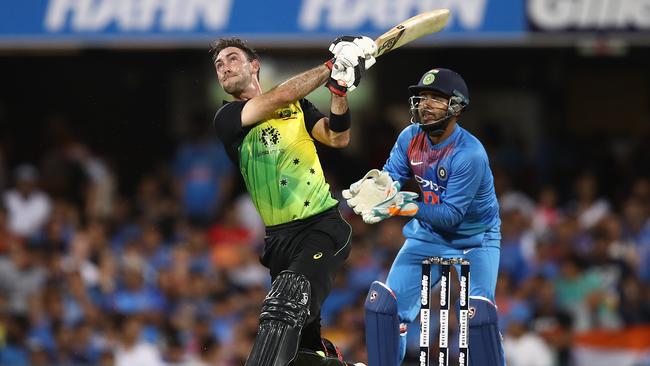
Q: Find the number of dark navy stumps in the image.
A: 3